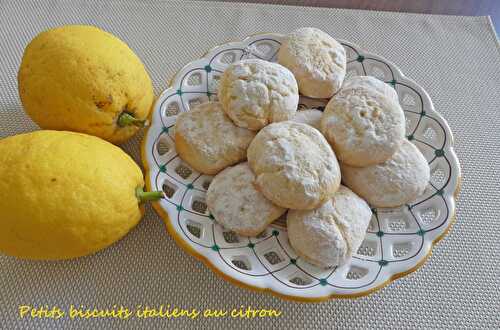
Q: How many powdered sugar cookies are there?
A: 10